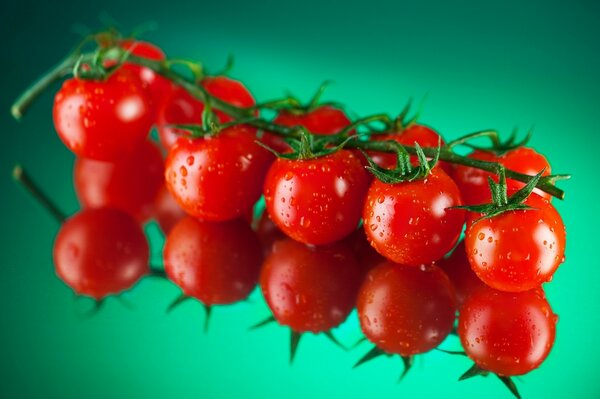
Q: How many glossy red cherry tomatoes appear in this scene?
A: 10